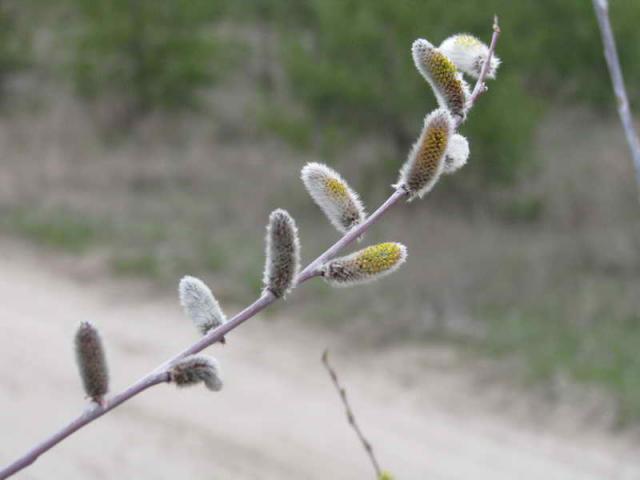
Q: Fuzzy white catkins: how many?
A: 10